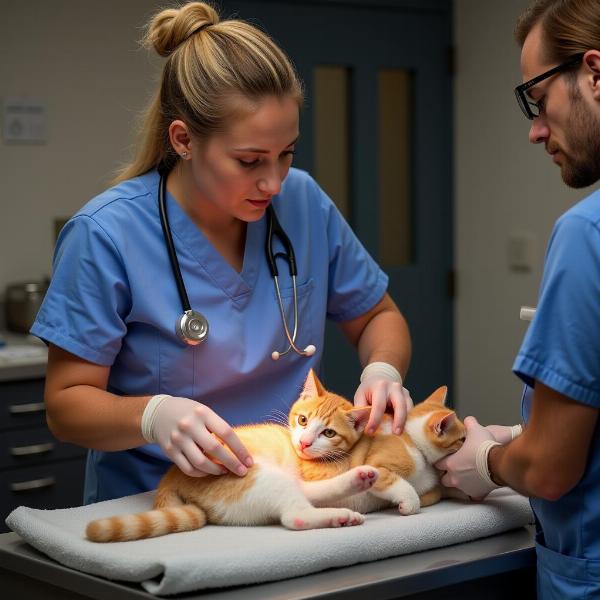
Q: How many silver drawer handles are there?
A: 3